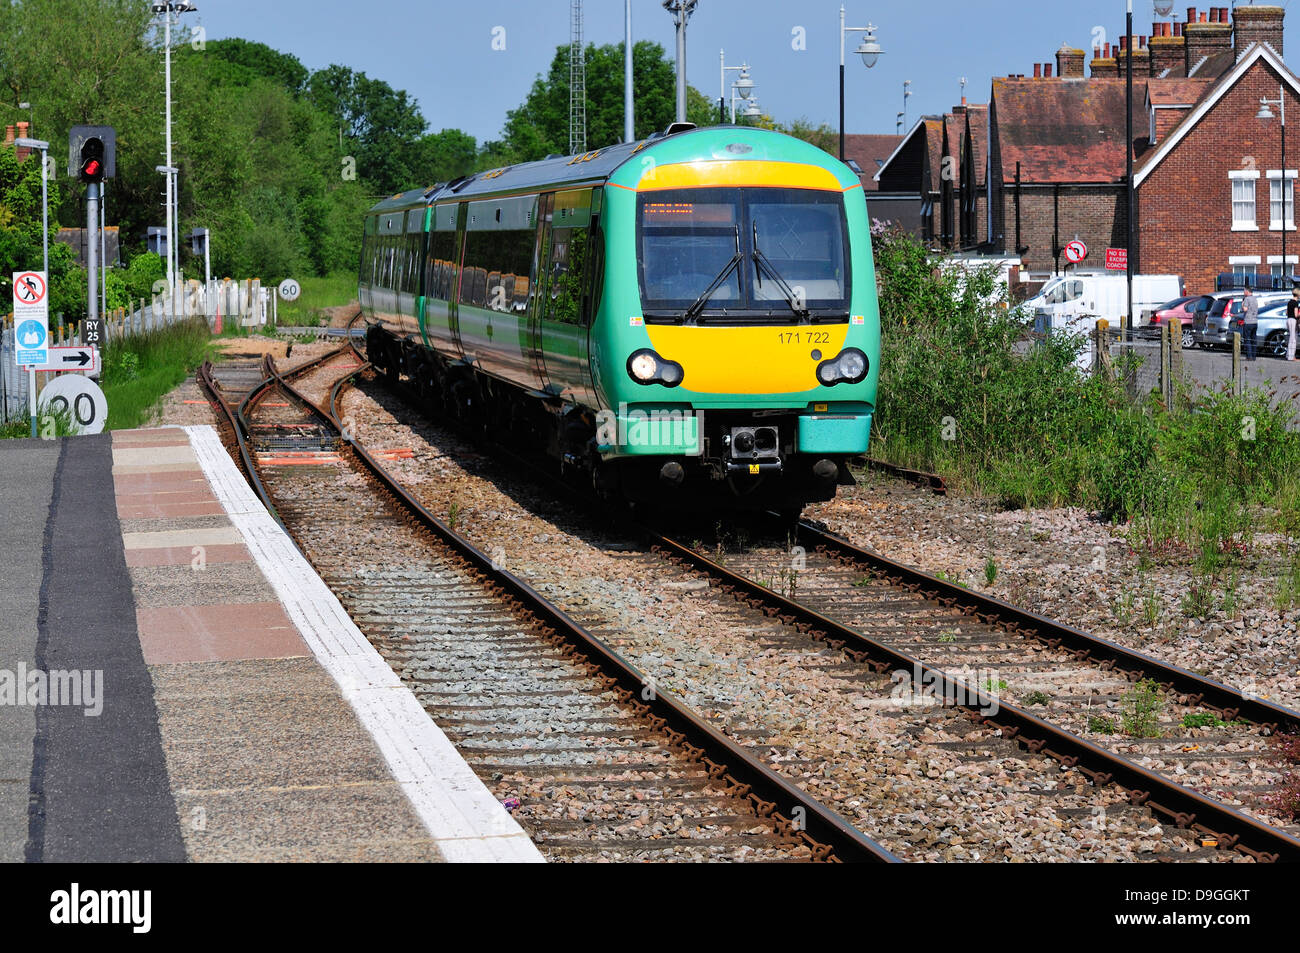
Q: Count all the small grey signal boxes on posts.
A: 2